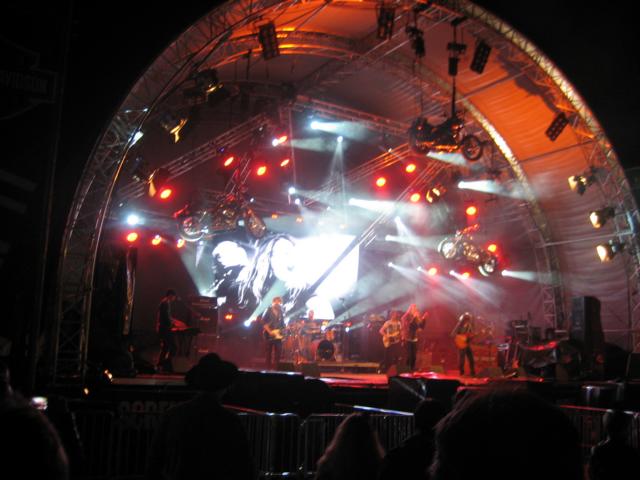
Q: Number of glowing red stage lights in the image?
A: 15